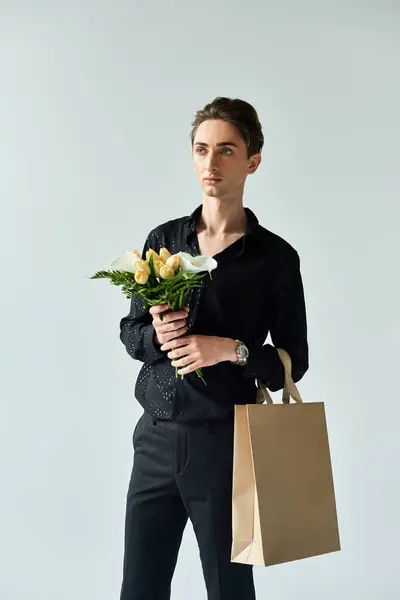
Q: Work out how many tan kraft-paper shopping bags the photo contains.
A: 1